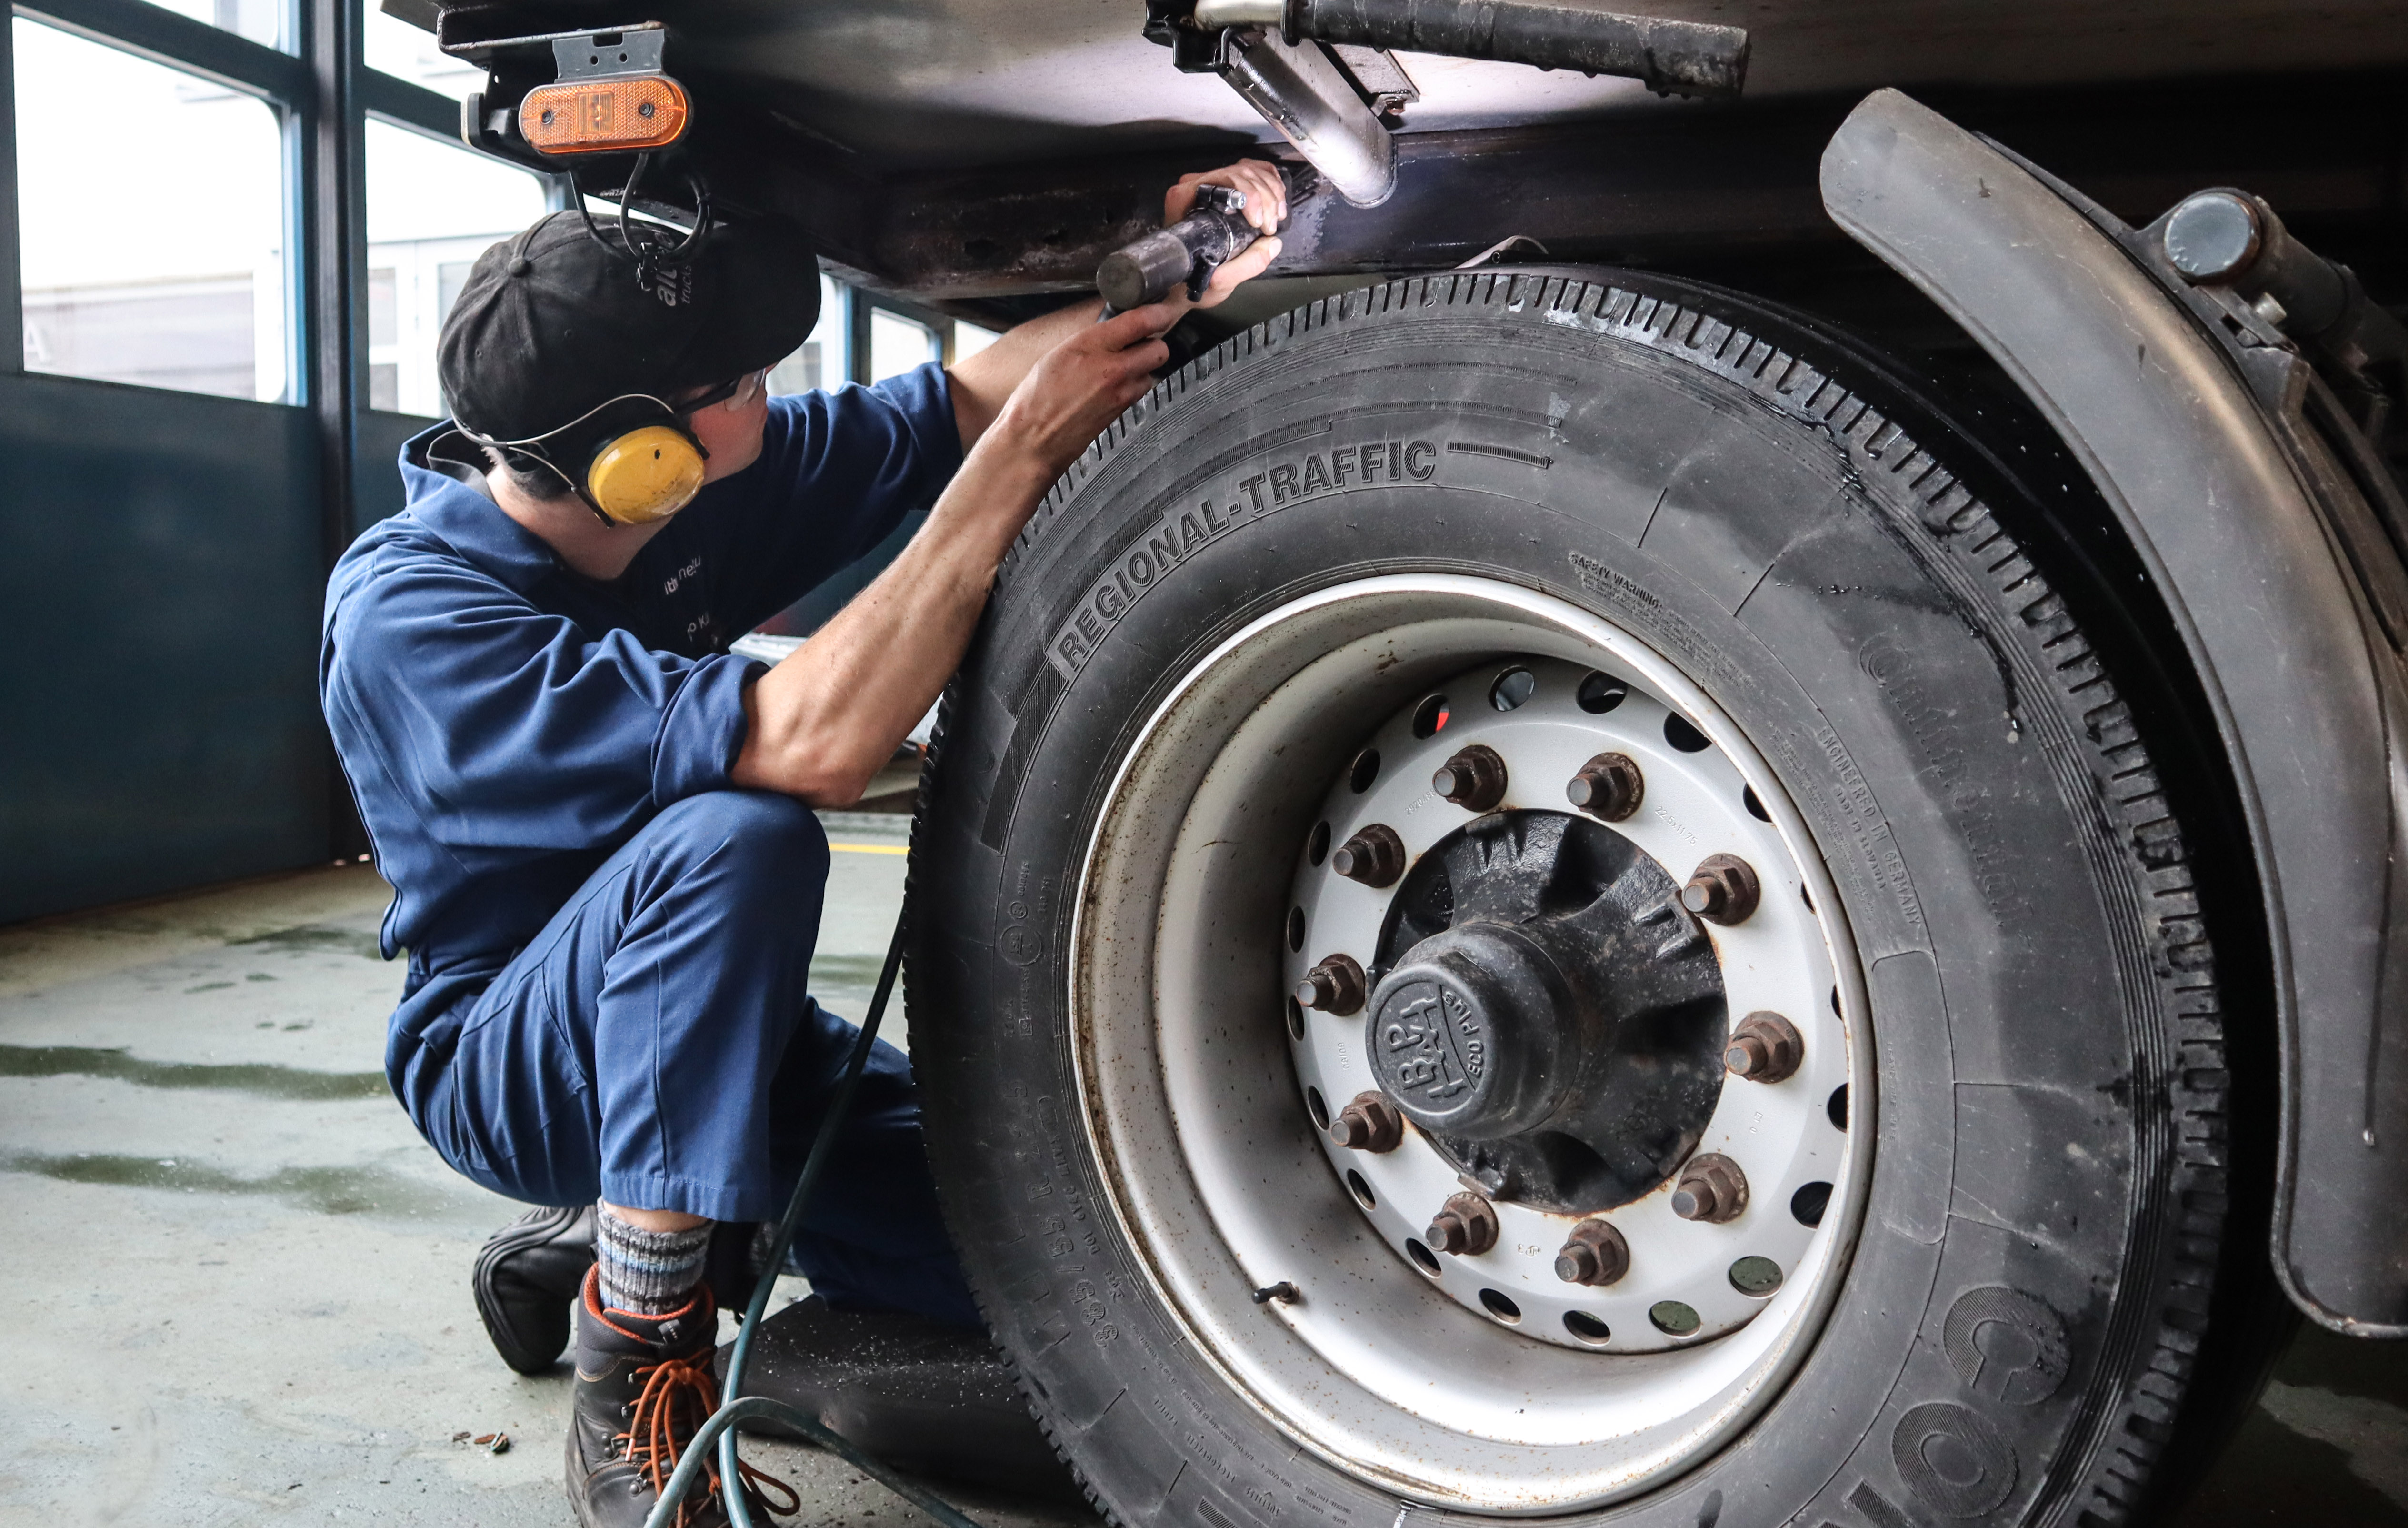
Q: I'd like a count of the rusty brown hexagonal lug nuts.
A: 10